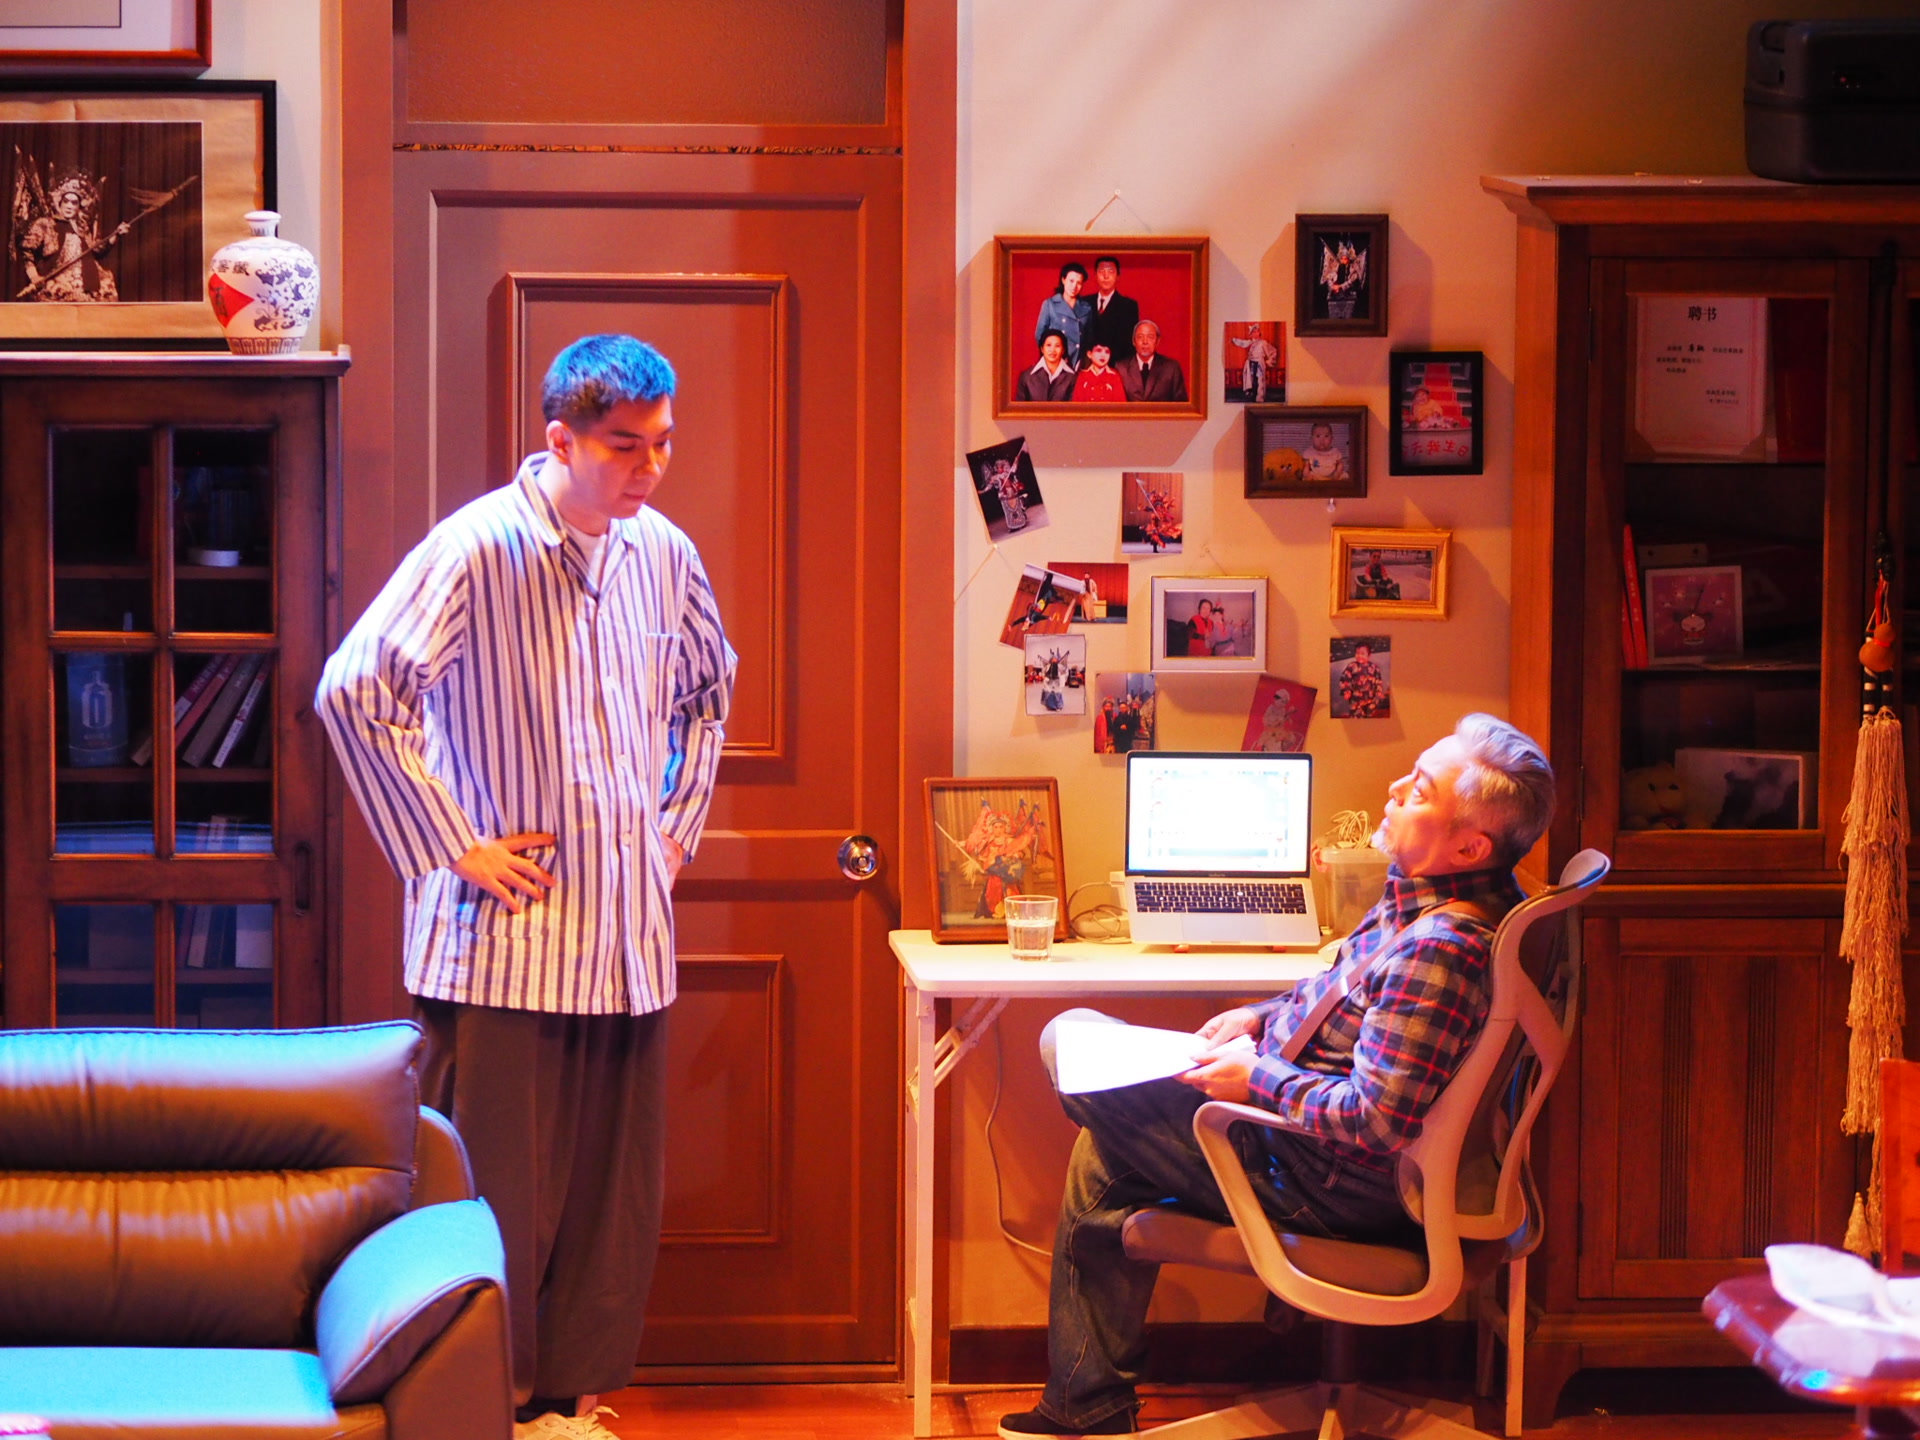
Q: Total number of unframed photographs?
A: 9